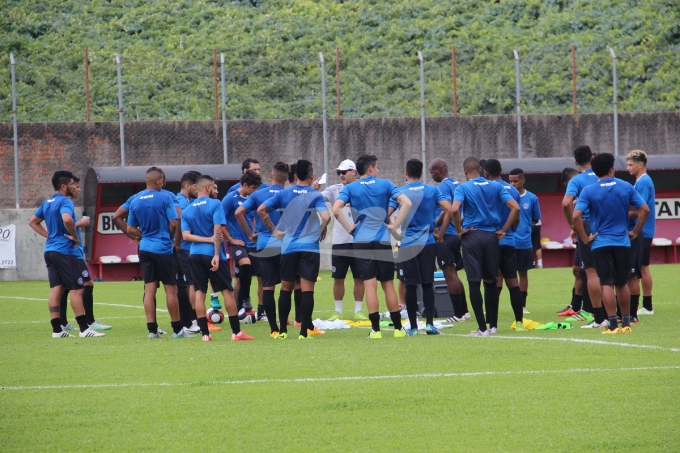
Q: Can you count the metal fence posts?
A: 12